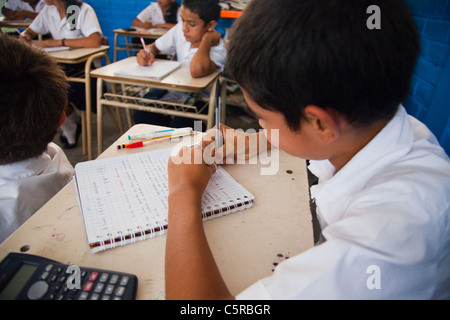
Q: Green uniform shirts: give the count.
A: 0